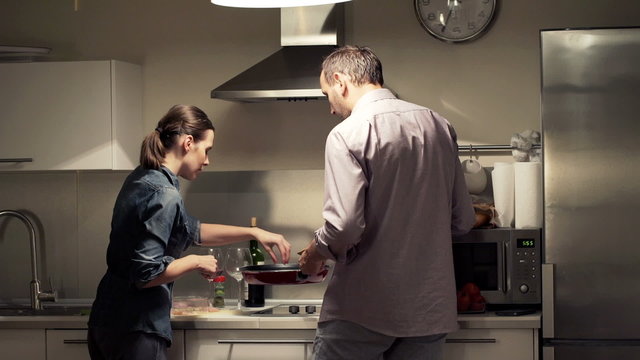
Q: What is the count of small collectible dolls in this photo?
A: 0